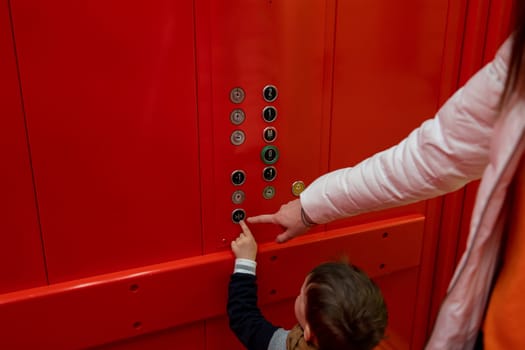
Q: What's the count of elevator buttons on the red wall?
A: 13